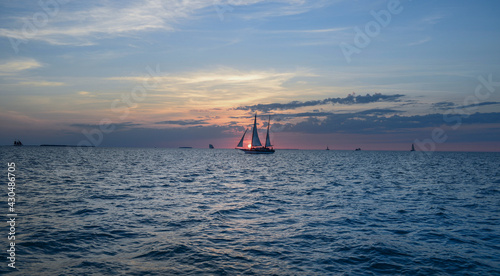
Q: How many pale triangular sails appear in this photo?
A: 3